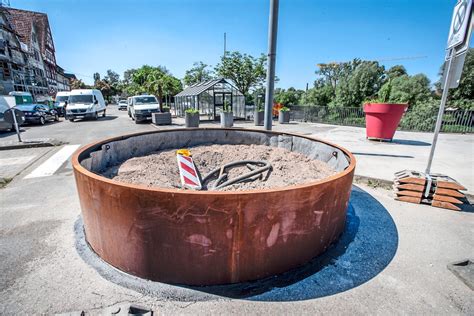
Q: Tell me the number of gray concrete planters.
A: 5